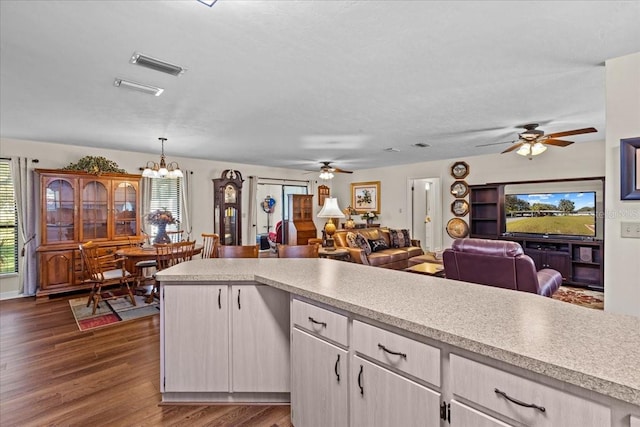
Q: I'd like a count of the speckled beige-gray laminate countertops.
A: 1